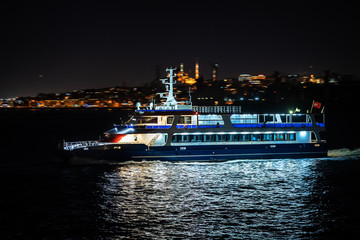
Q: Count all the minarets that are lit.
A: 3